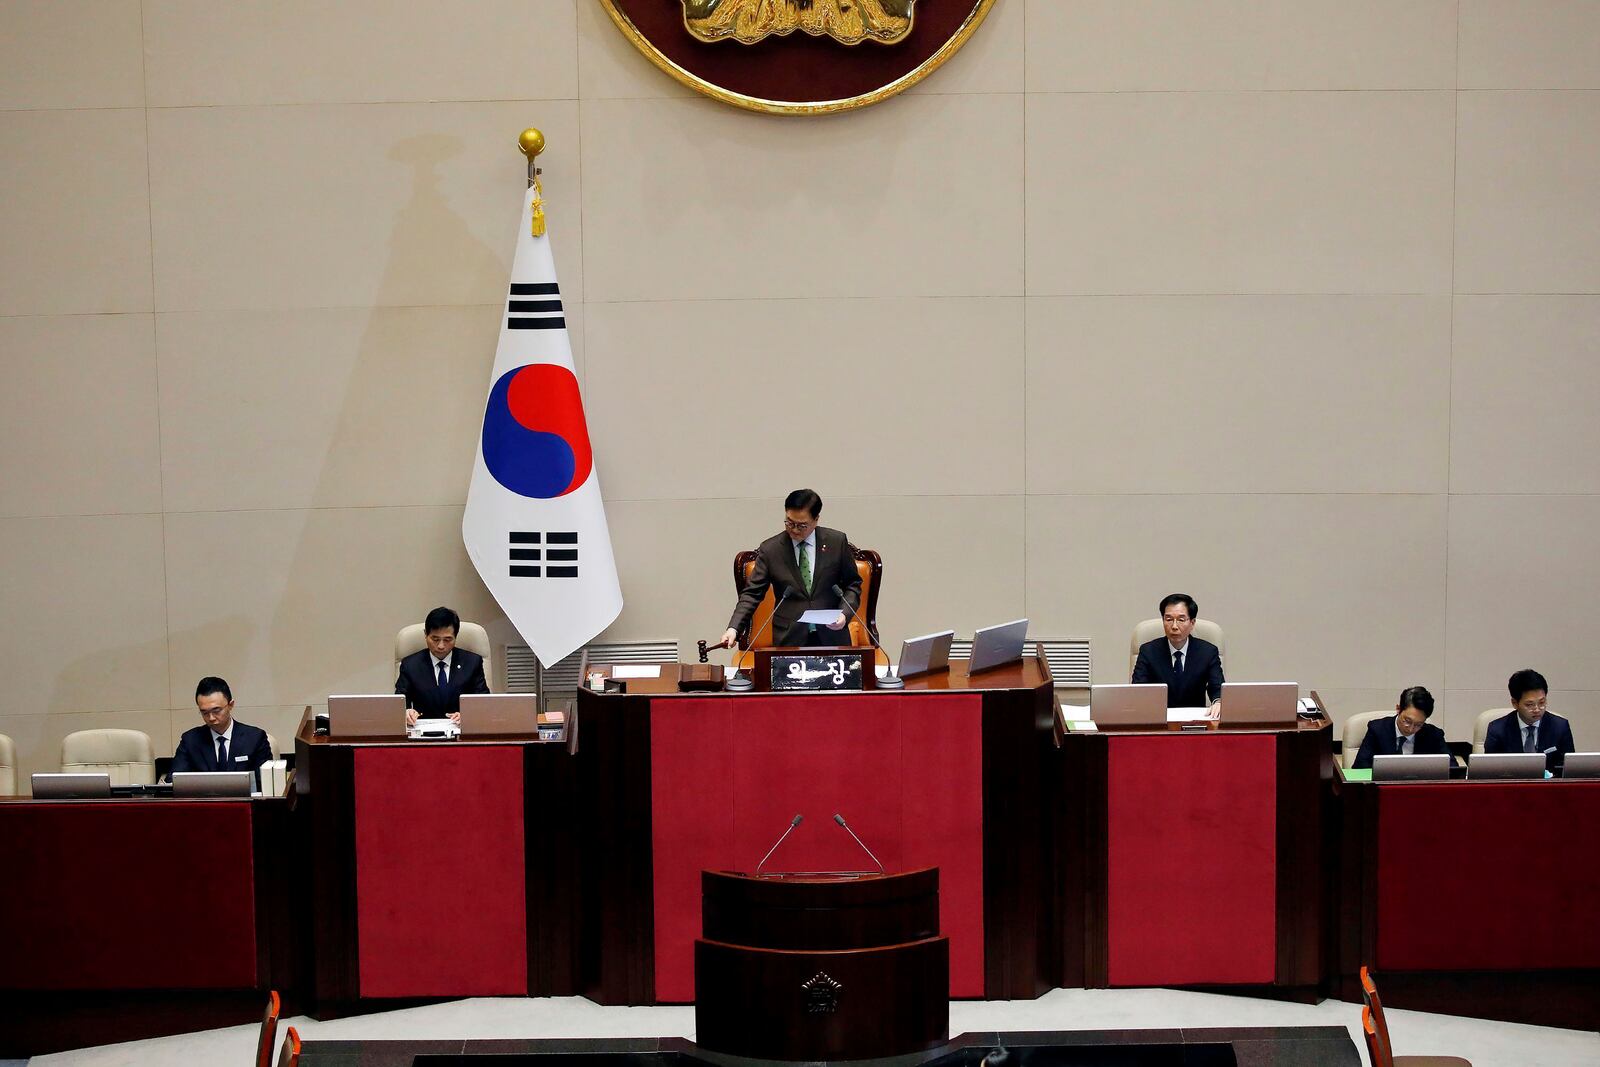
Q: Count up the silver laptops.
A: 11